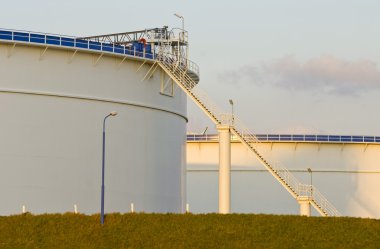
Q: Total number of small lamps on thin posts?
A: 4